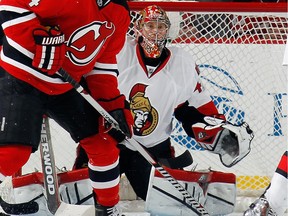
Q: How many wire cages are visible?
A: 1